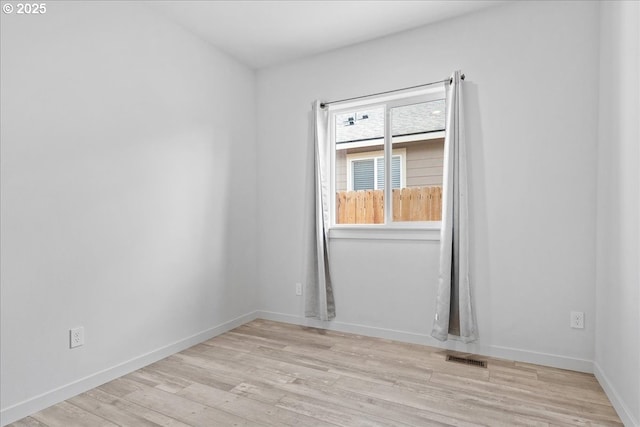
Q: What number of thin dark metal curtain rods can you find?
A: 1